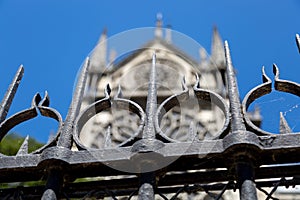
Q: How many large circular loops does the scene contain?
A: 4